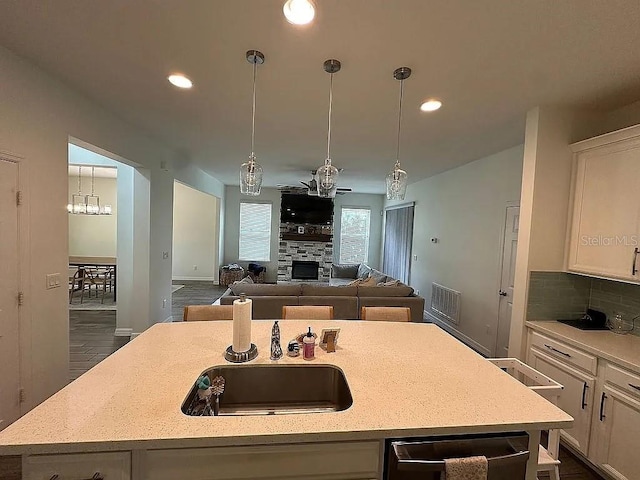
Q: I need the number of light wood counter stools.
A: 3